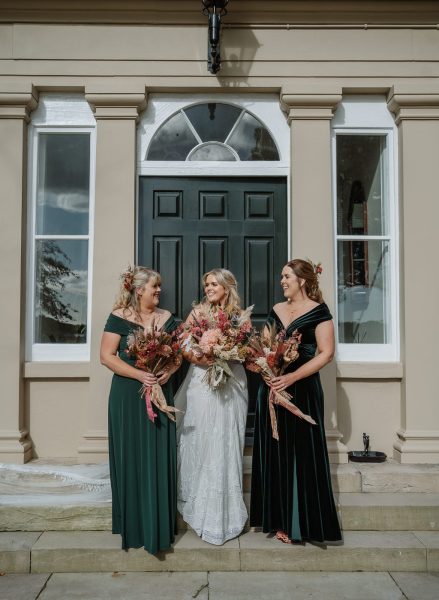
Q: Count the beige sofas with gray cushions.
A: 0